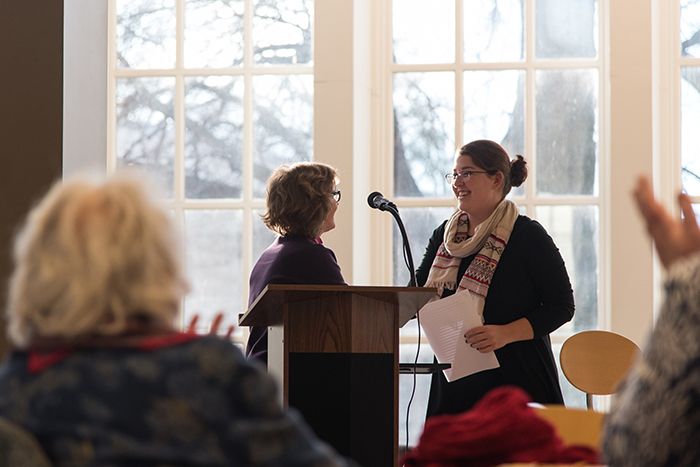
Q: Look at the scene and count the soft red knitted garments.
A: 1